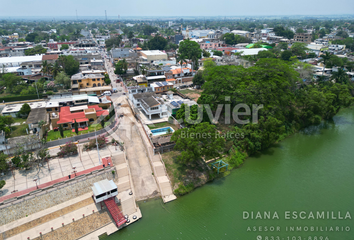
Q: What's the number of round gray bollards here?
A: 4